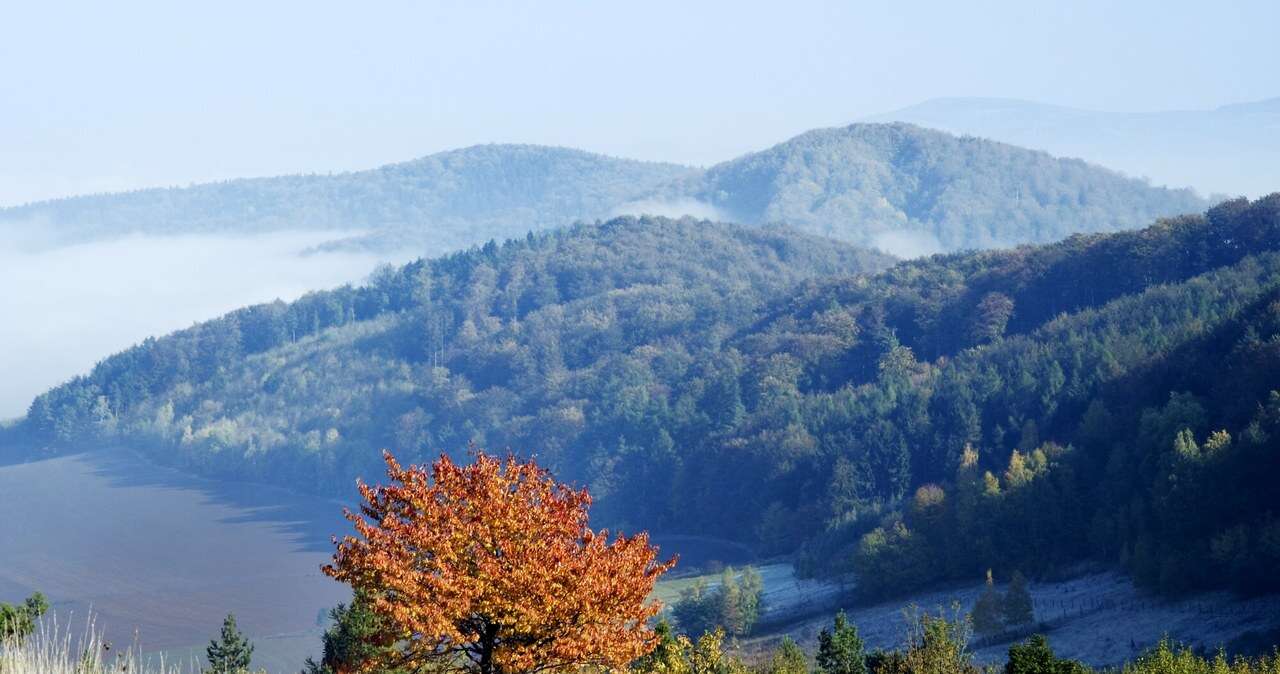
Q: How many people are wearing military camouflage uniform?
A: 0